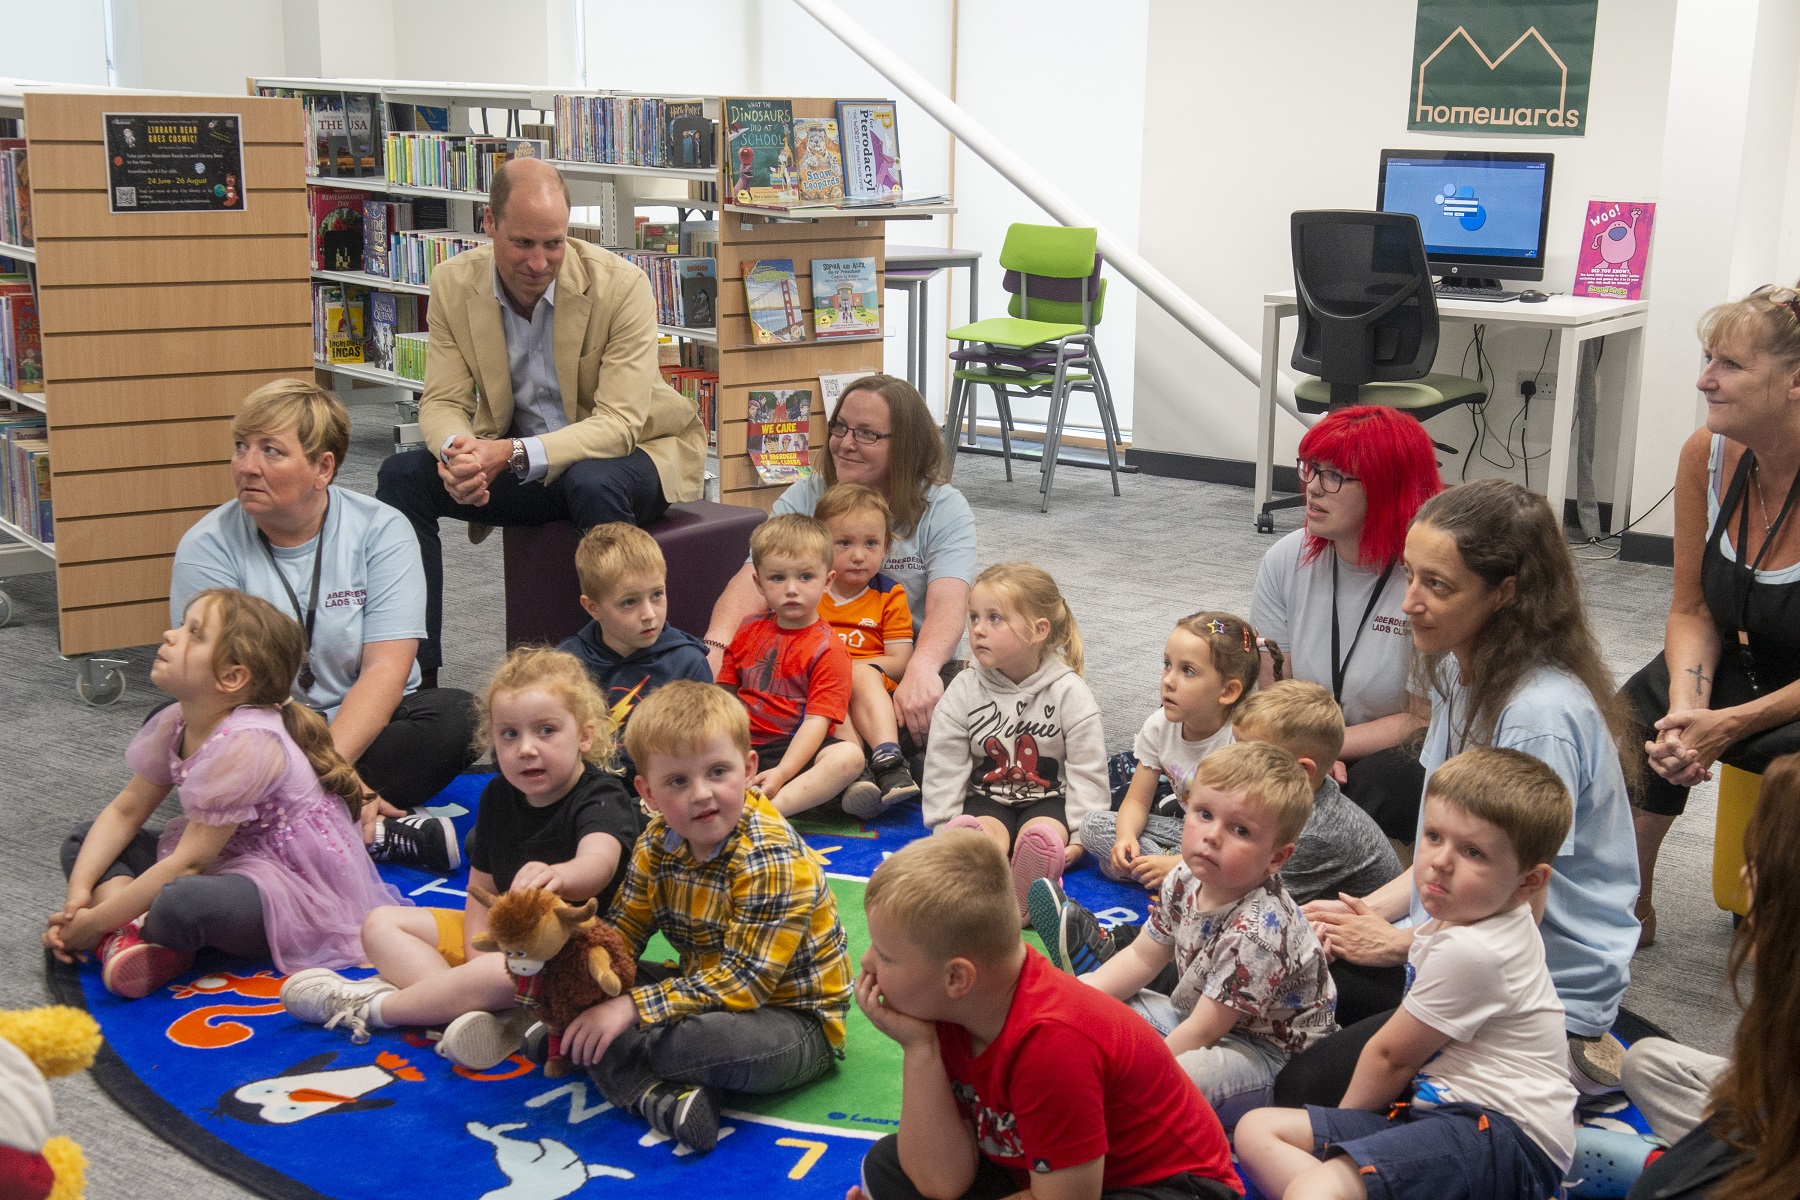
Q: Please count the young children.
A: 12